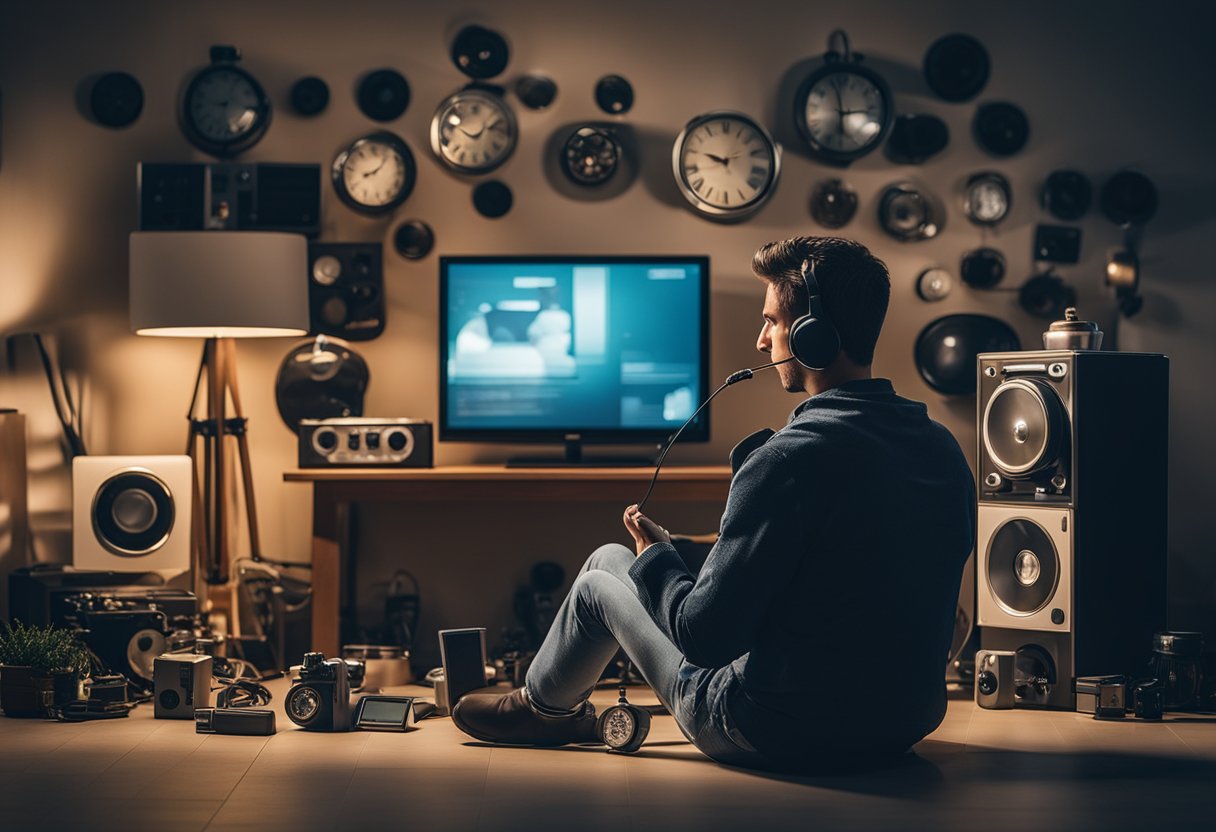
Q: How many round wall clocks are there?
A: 5